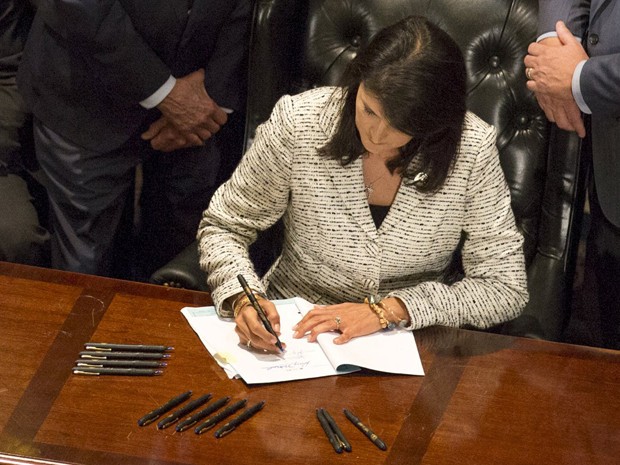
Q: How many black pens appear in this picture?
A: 13